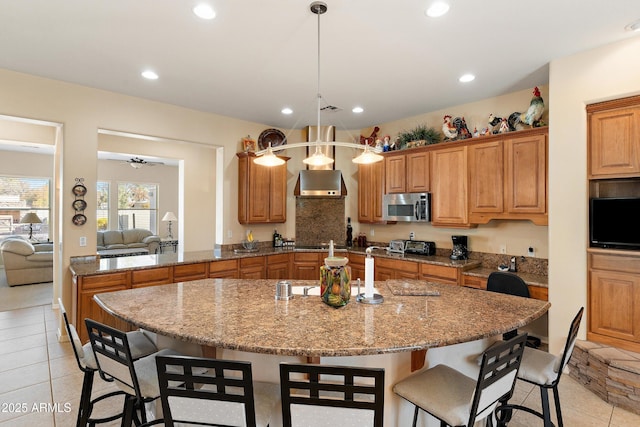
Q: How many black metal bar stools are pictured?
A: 6